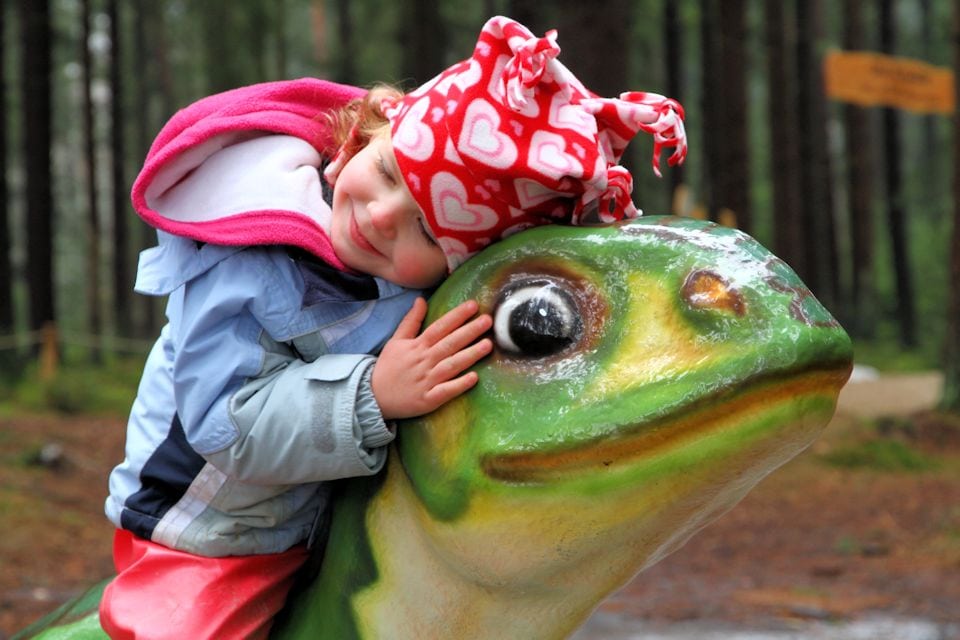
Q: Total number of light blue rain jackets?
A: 1